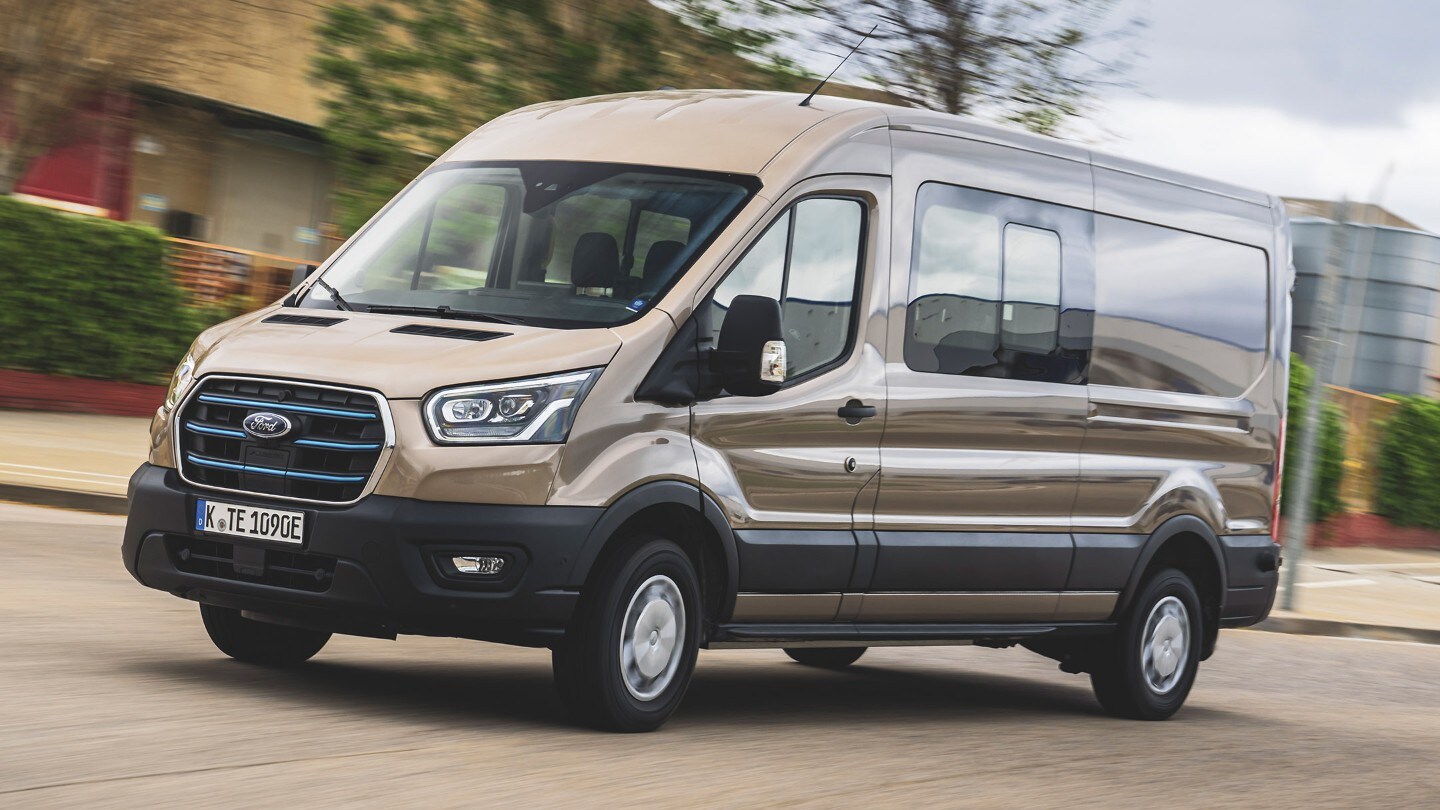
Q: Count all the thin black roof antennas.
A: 1